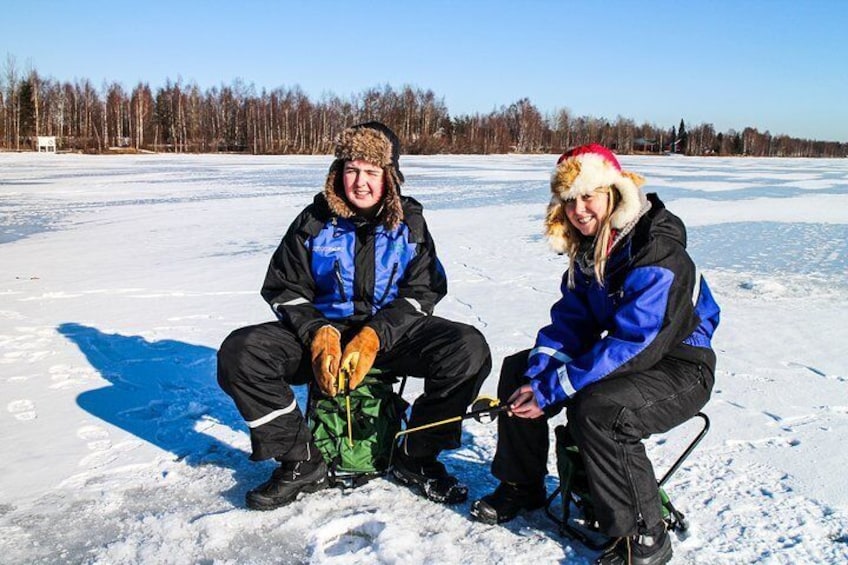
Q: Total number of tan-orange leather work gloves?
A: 2